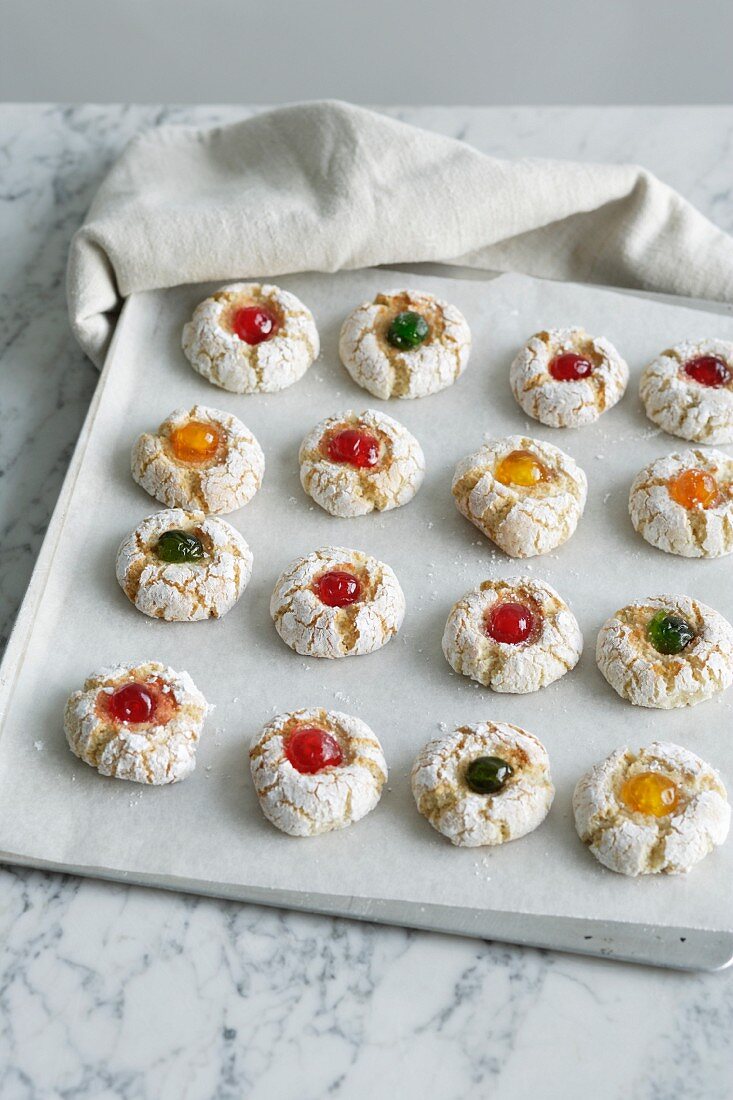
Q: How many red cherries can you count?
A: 8